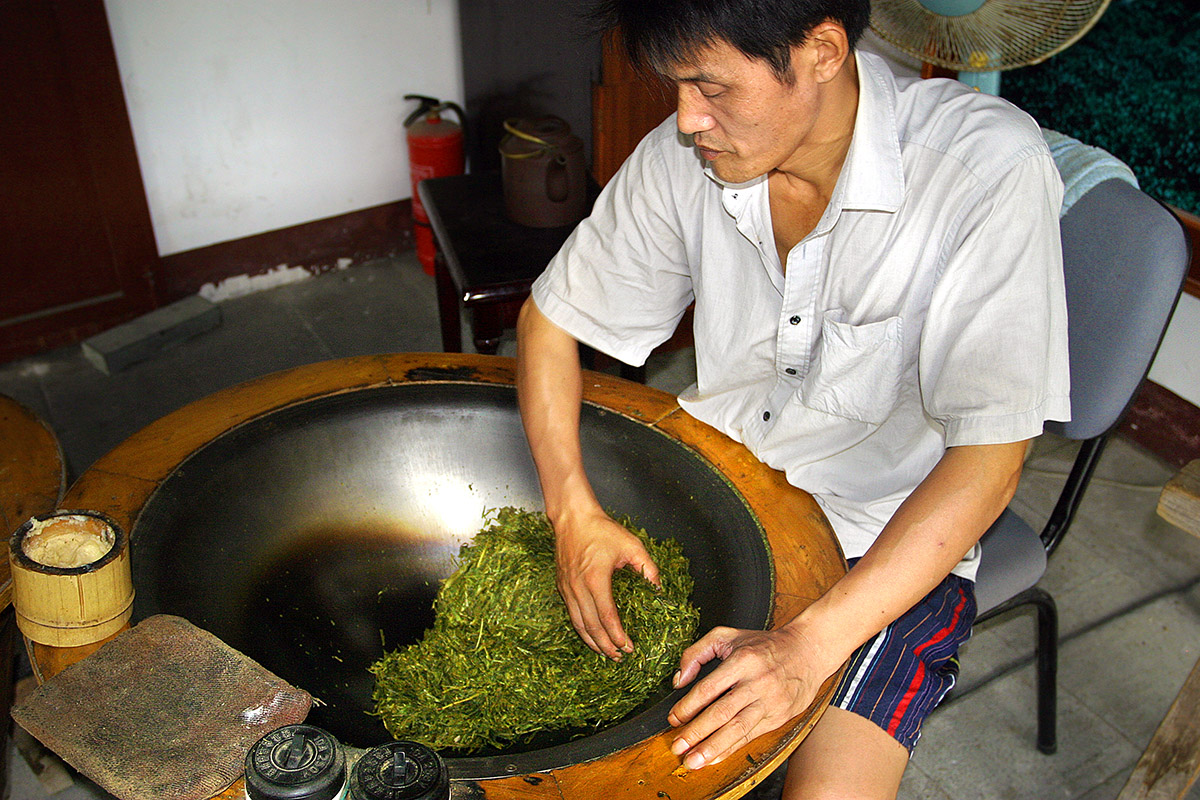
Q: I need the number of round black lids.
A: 2